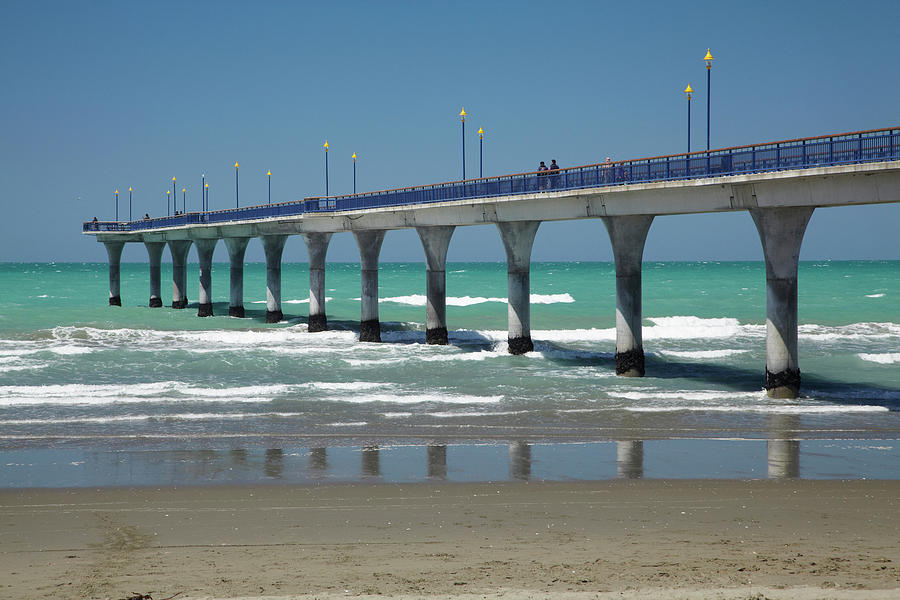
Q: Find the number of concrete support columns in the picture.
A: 12